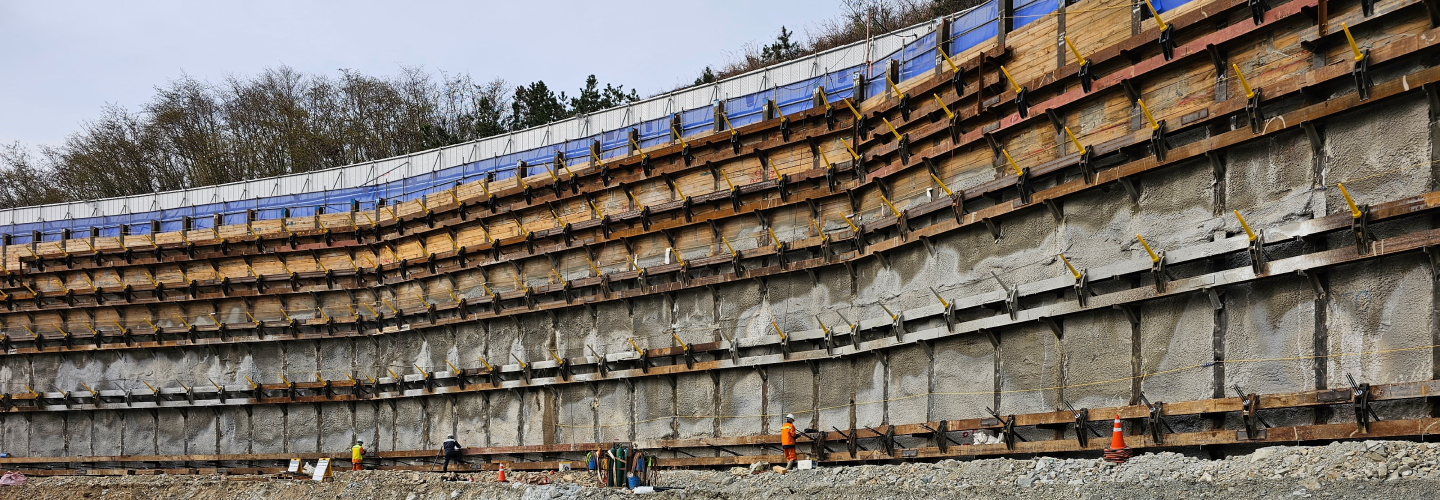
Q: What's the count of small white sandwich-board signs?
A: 2